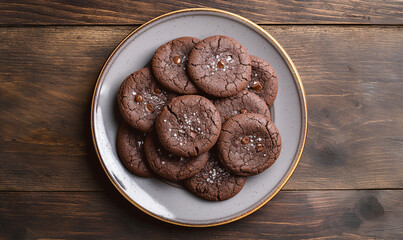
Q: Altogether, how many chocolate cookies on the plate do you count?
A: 10